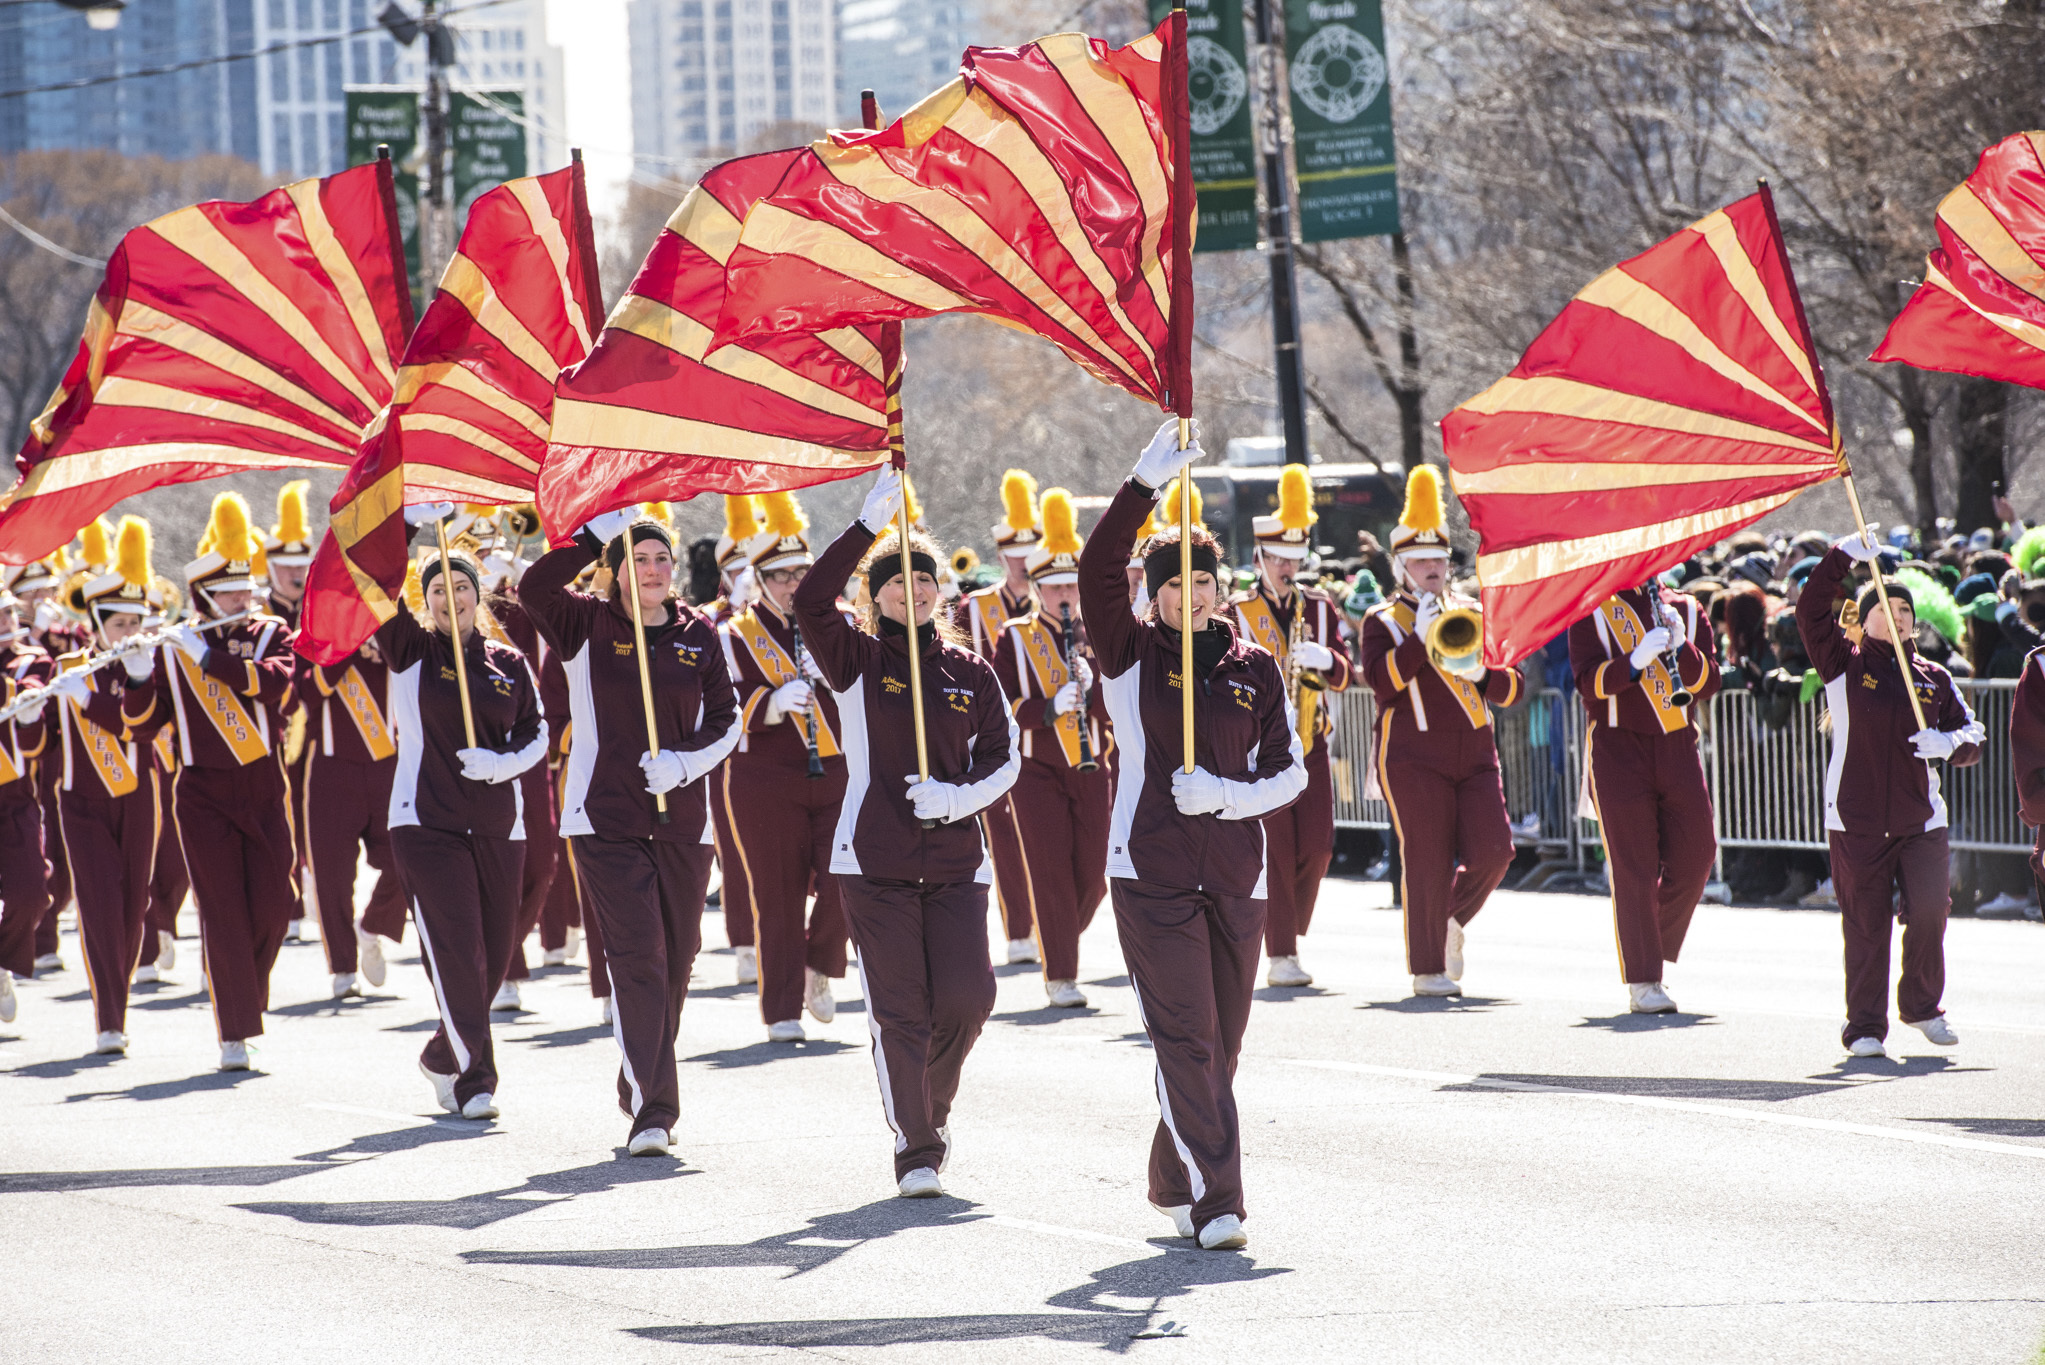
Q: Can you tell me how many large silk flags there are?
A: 6